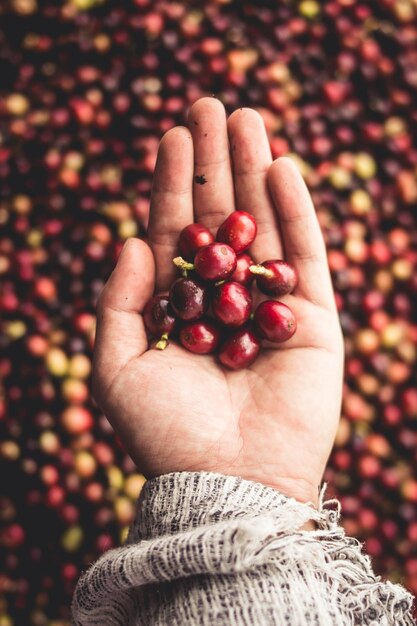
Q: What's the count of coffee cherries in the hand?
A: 11